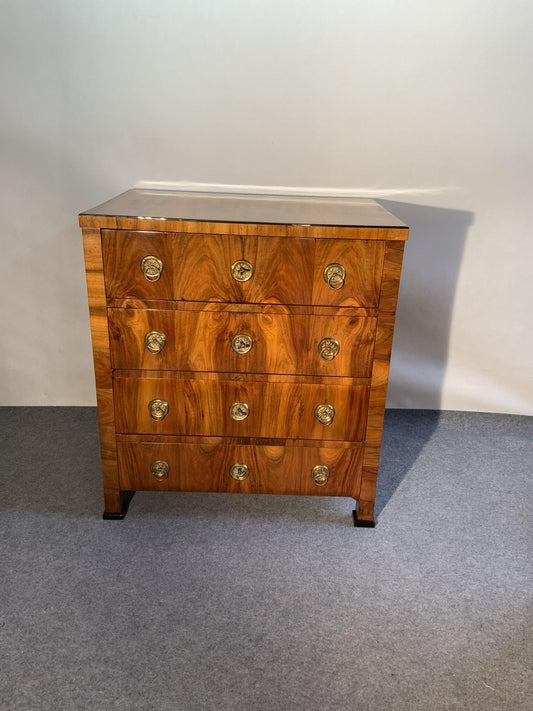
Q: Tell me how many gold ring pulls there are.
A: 8